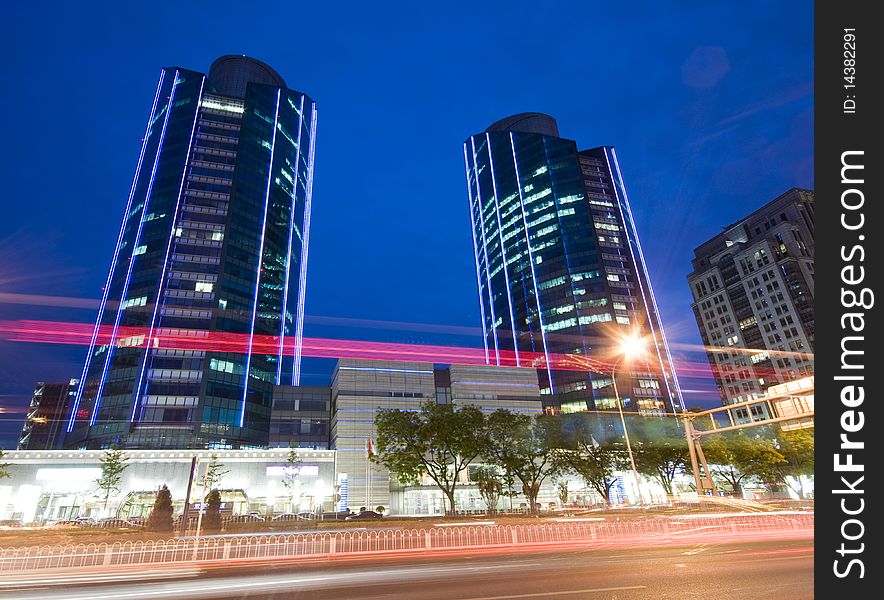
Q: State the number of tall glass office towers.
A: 2